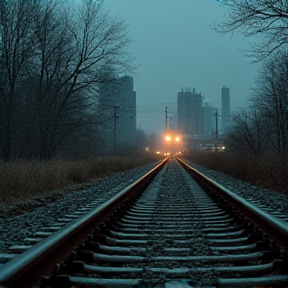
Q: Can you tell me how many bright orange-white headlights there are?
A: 2